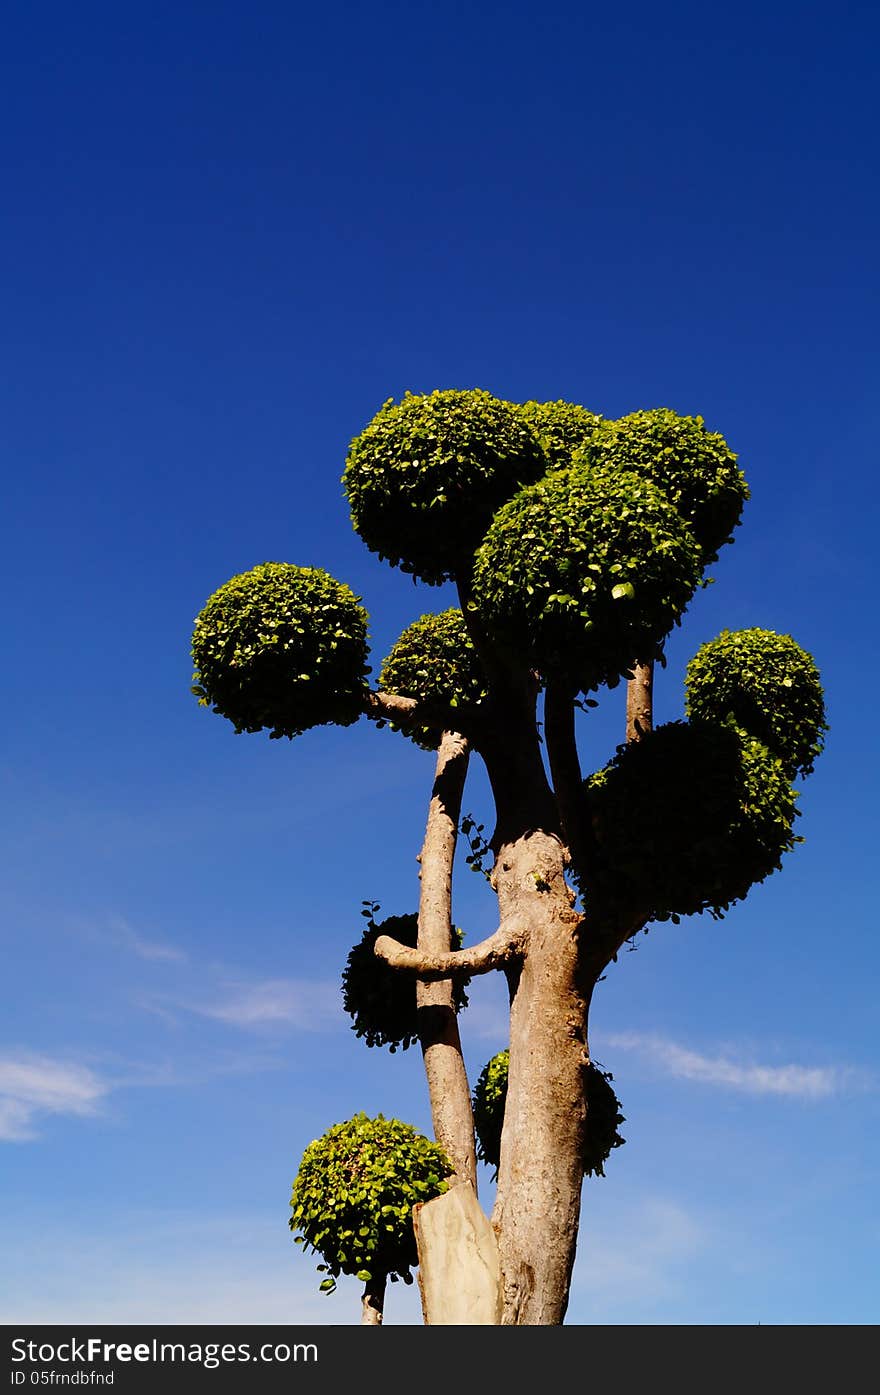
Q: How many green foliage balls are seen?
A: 11